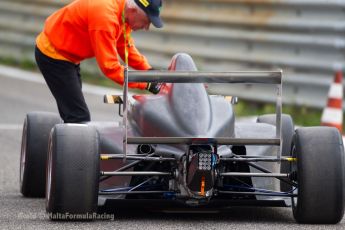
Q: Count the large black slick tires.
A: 4